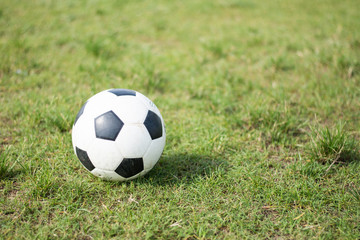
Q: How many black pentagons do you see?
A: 6